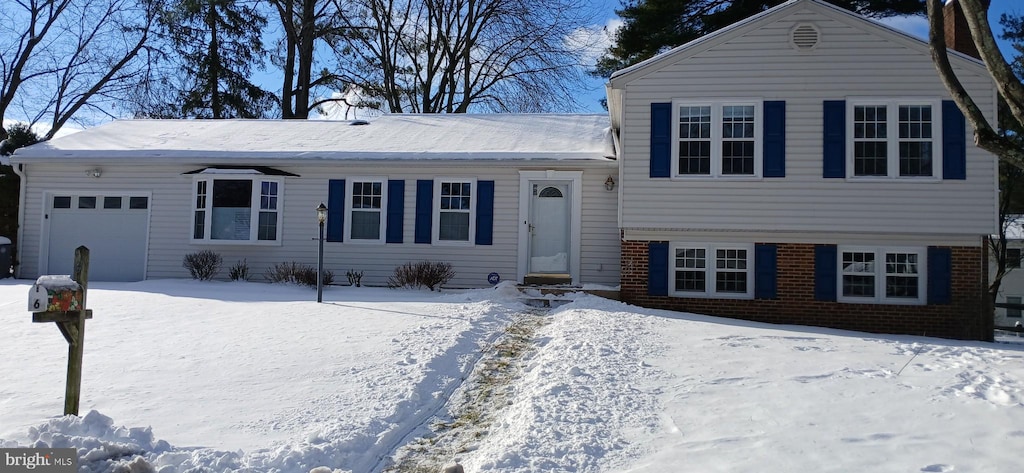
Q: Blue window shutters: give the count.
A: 12